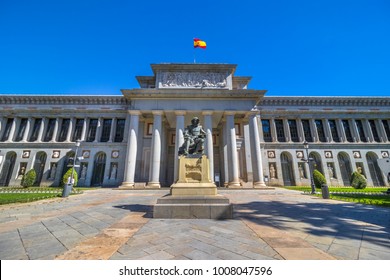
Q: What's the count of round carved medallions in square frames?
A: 9